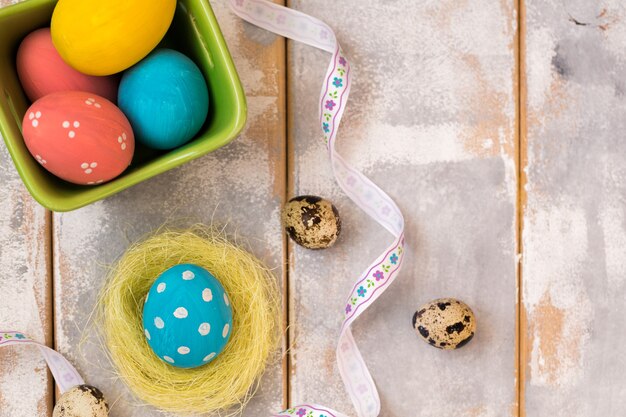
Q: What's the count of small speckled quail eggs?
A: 3